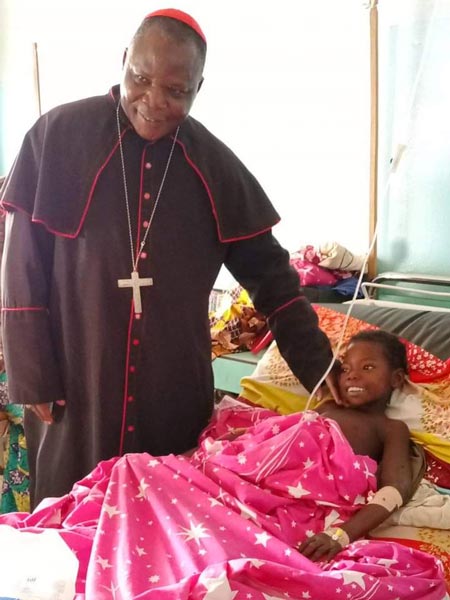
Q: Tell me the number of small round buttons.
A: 9